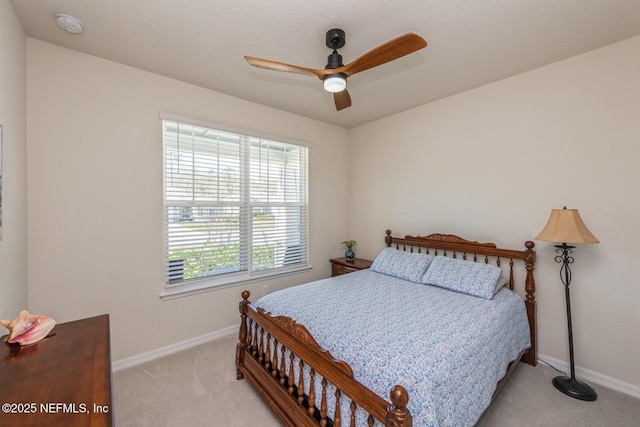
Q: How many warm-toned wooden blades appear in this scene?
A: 3